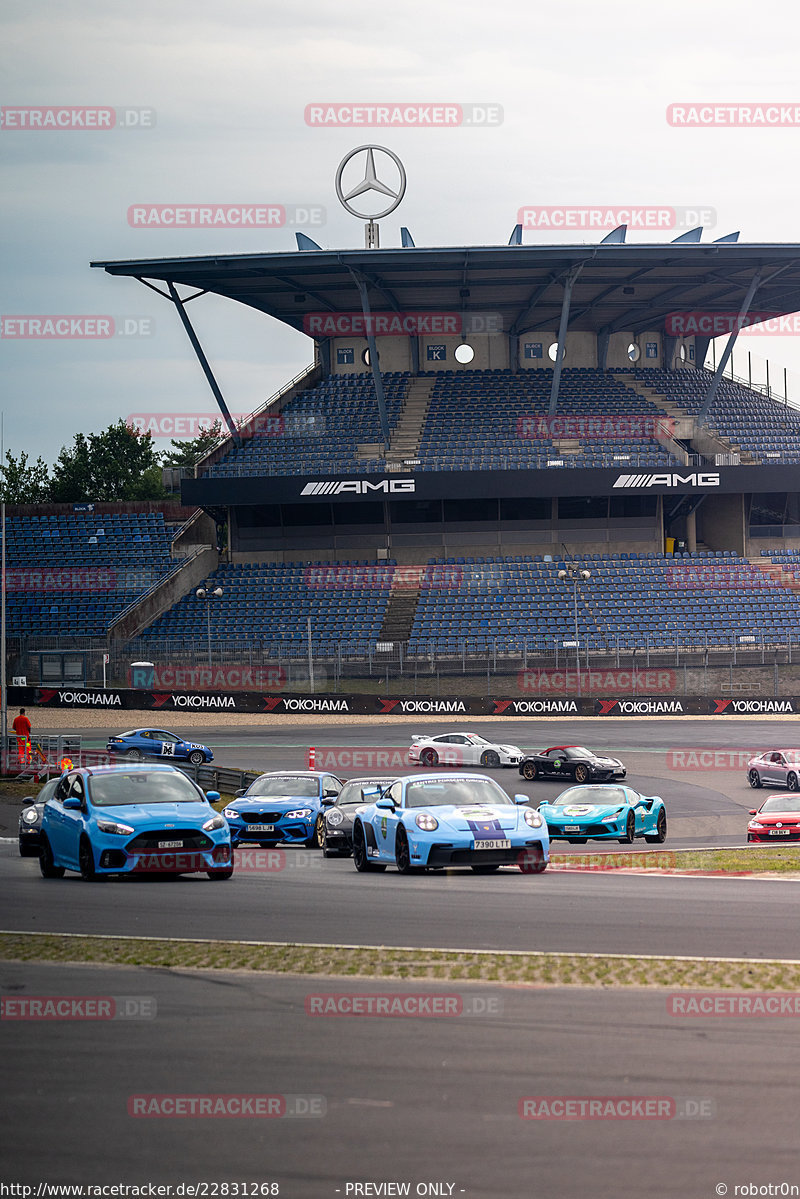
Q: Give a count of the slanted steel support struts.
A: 4